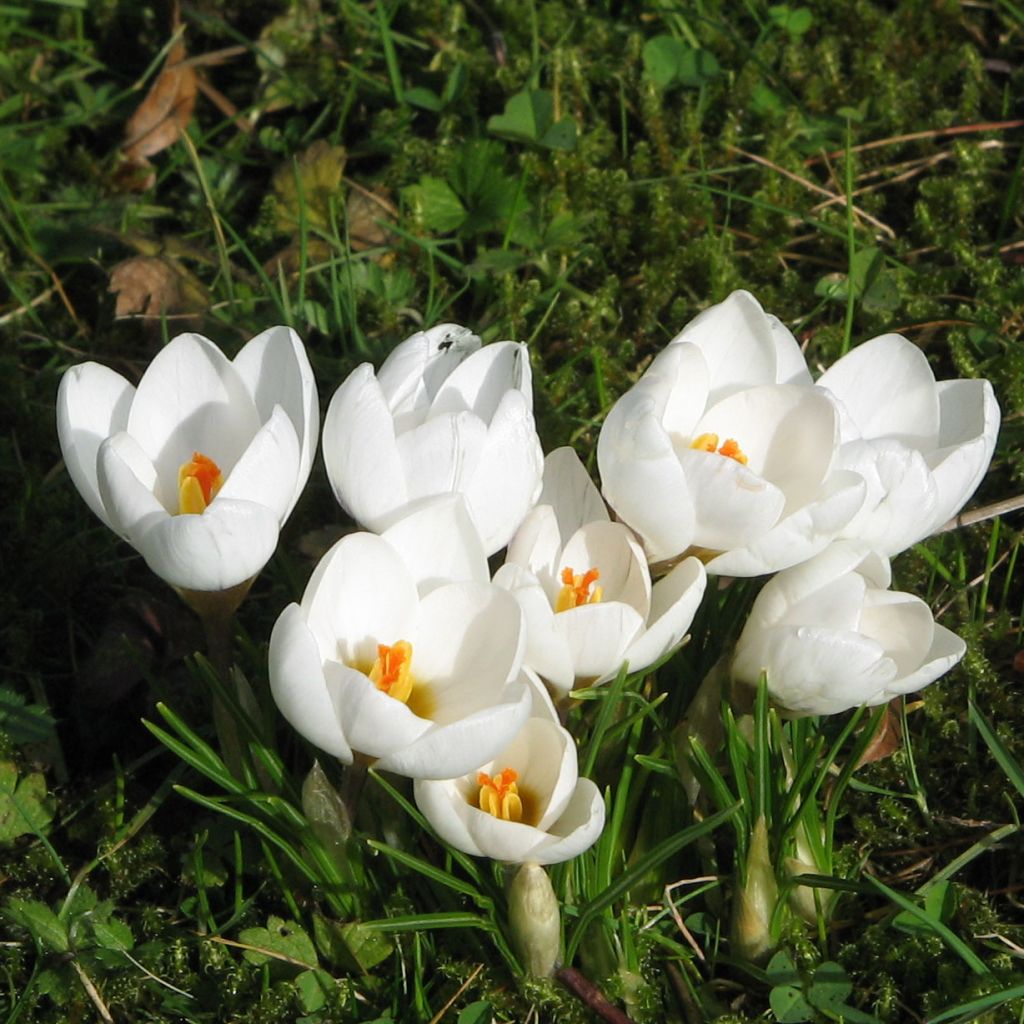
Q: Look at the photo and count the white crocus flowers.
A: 8